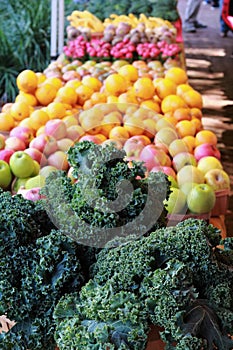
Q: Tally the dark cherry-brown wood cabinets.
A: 0